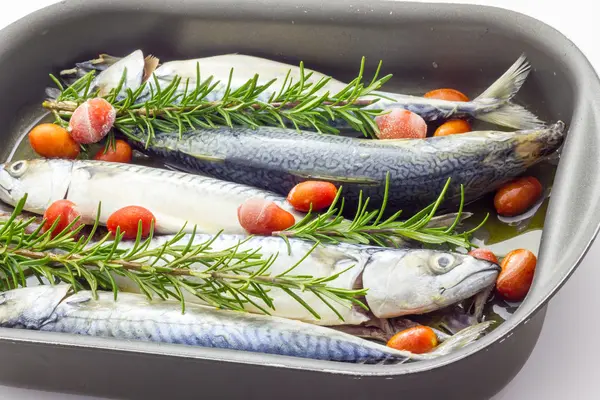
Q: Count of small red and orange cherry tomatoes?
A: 14